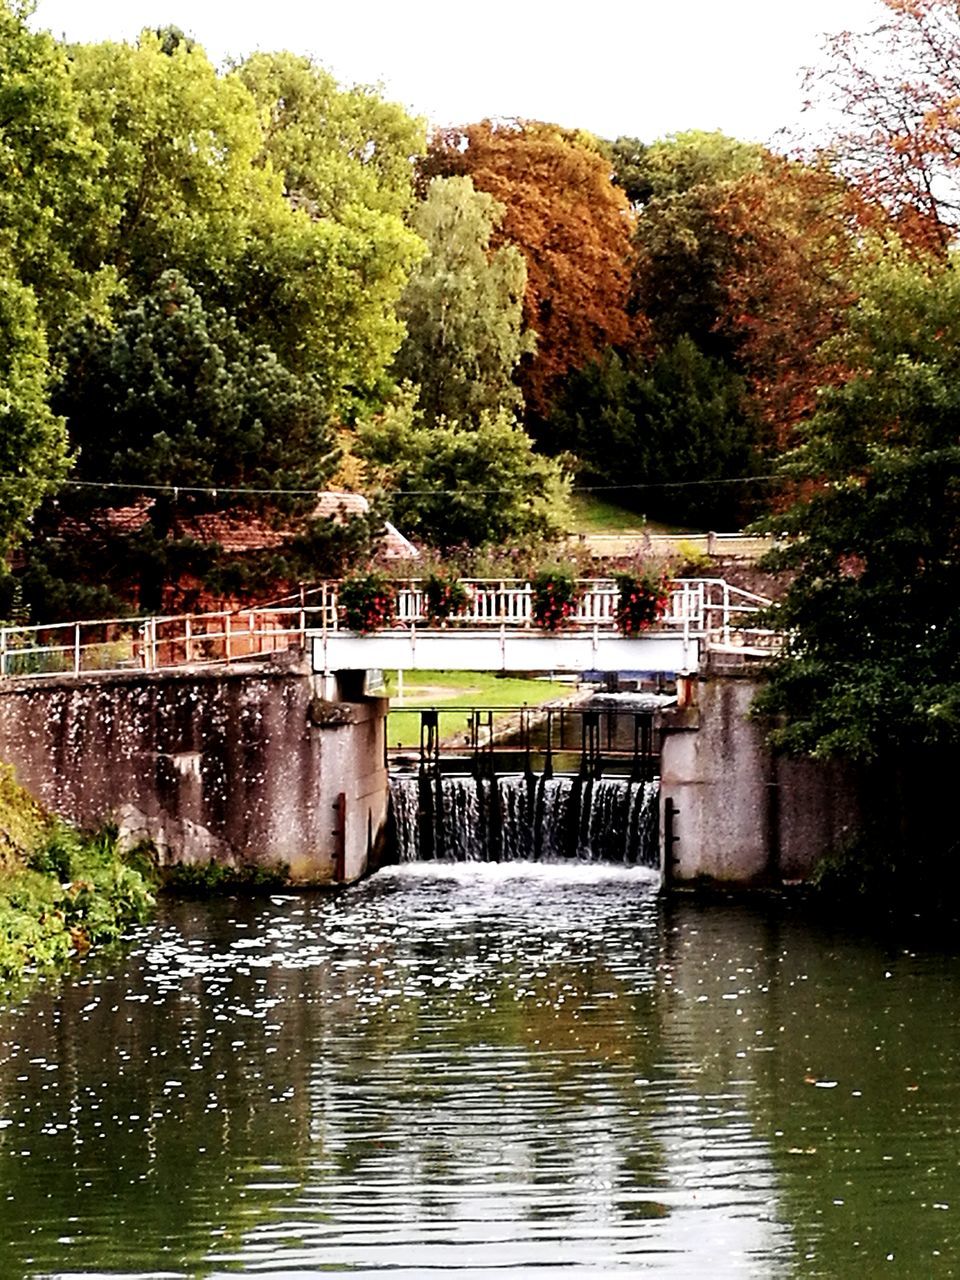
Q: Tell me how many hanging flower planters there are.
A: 4